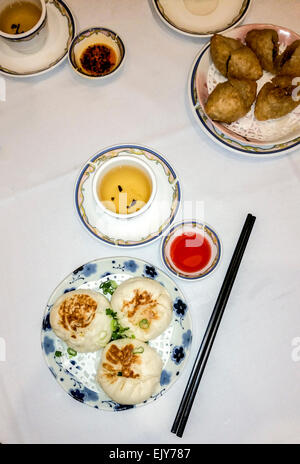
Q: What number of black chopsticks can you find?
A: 2